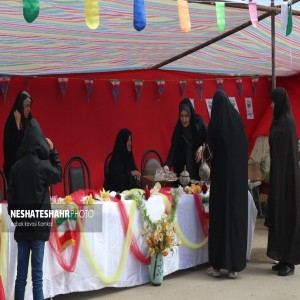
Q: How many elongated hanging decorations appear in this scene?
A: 8